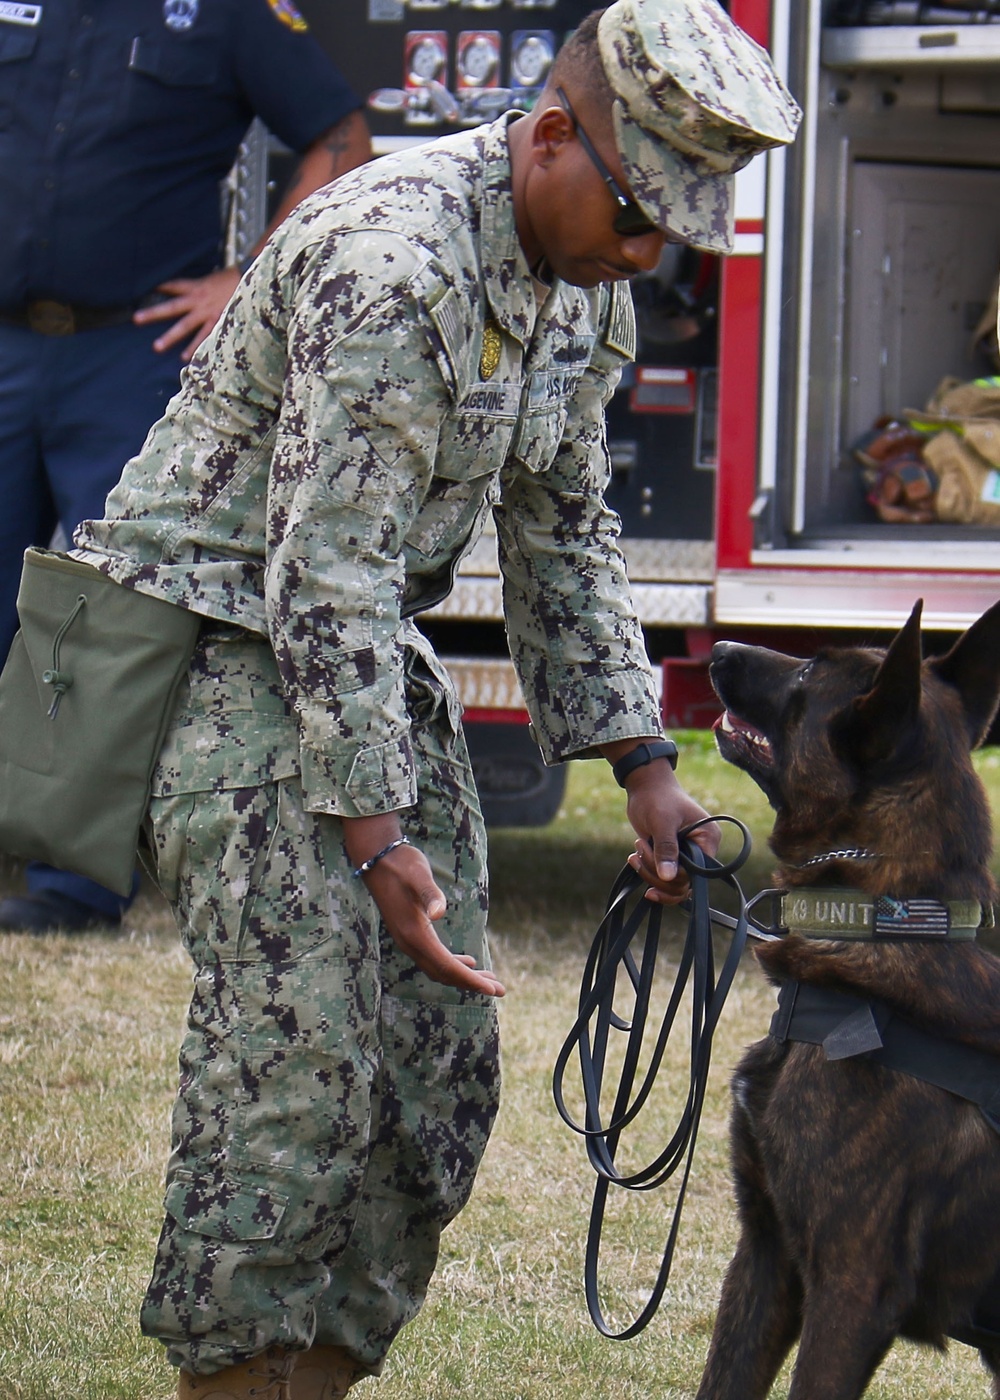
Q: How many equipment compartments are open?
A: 1